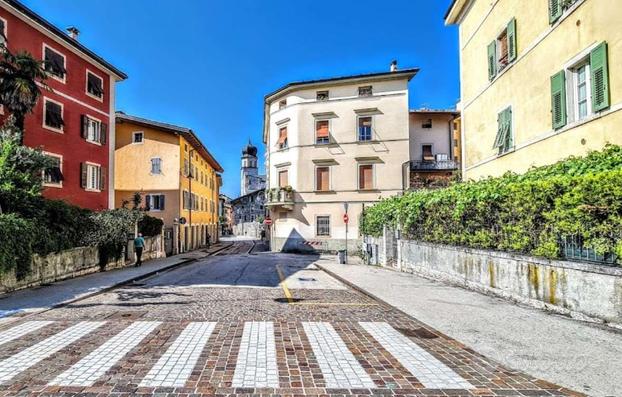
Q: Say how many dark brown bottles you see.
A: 0